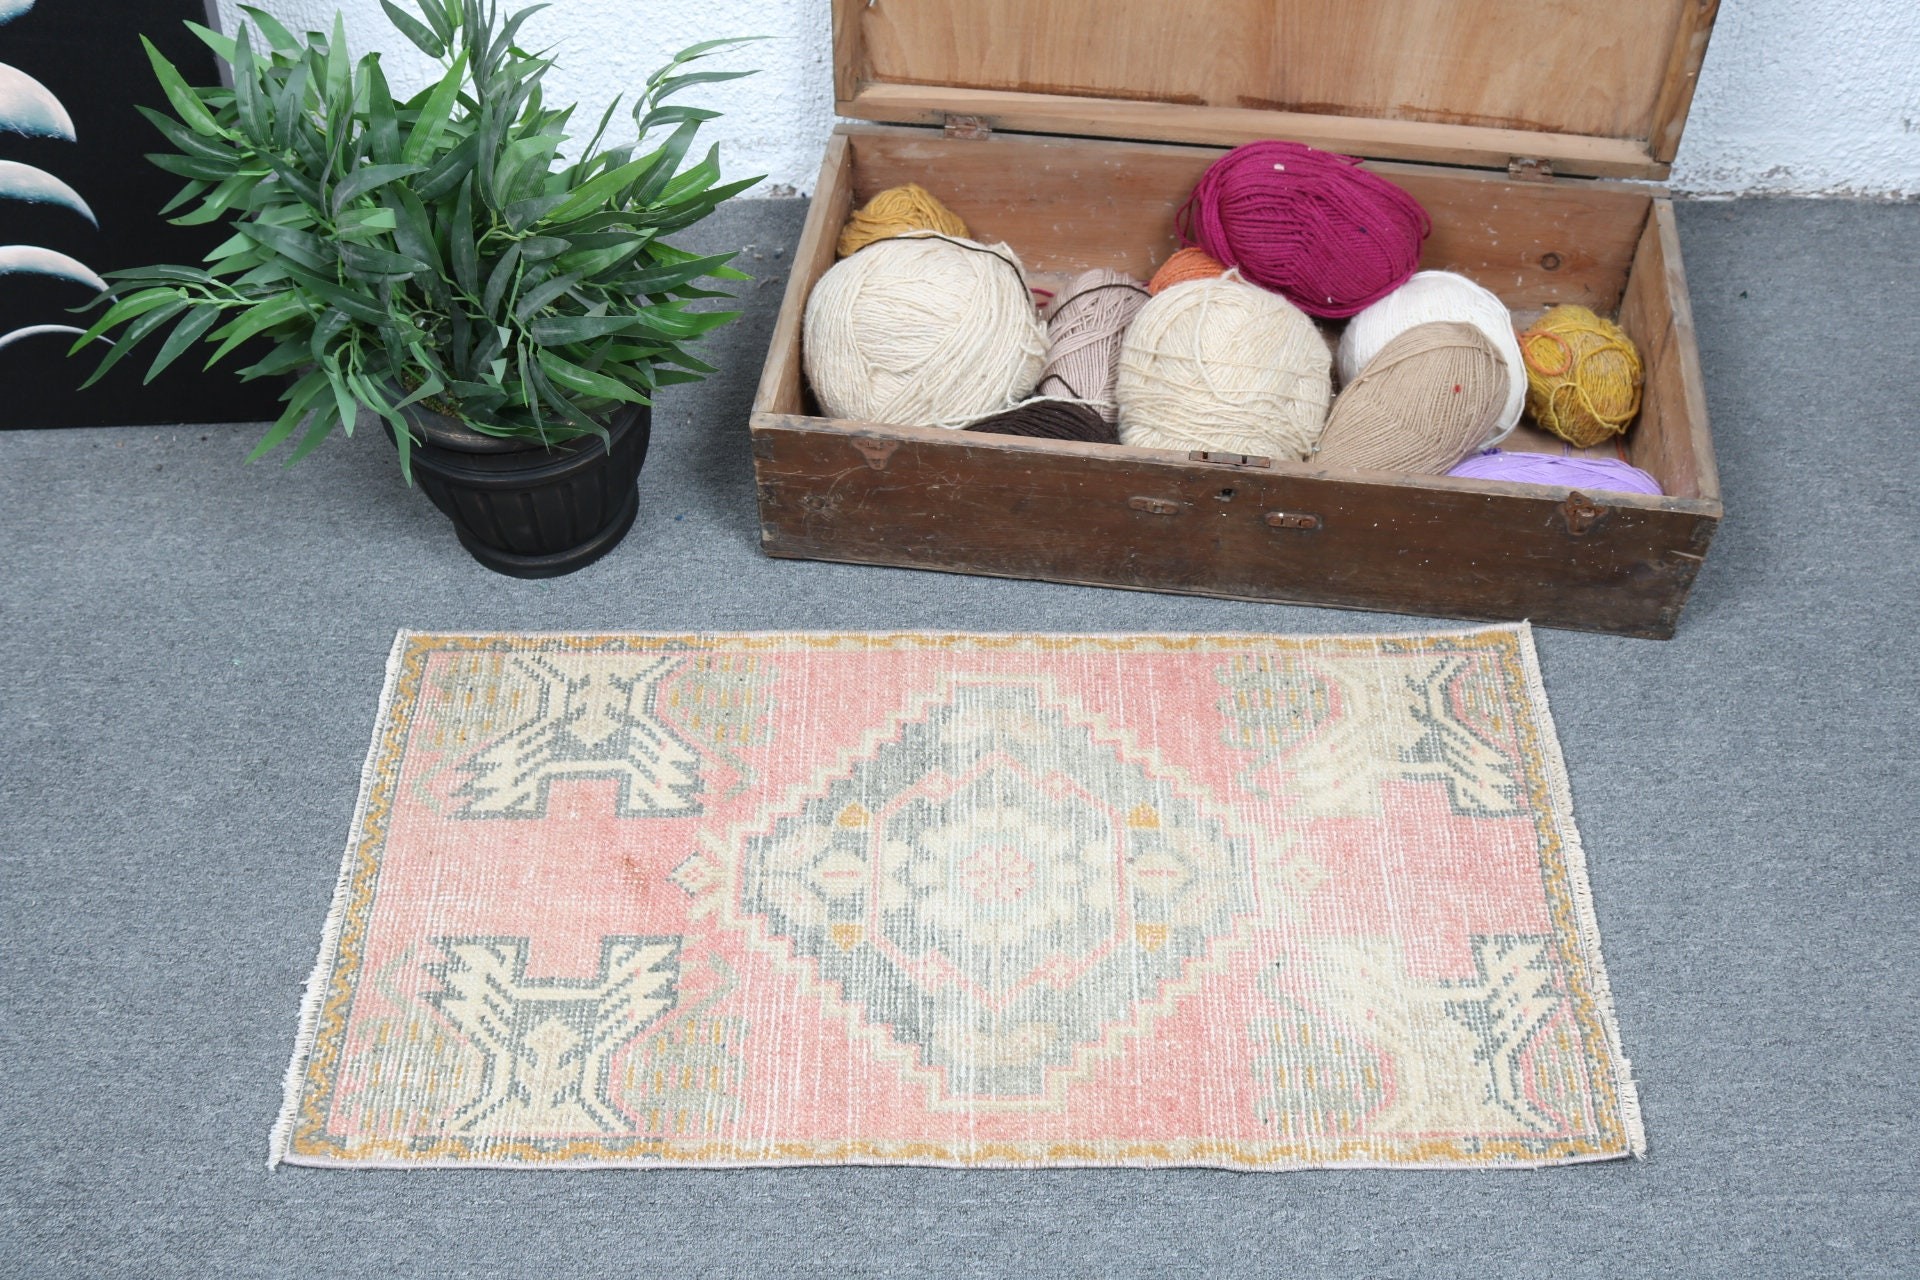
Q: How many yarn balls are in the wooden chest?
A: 11